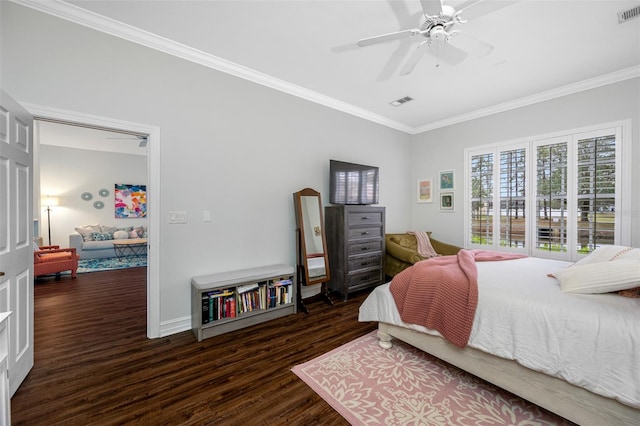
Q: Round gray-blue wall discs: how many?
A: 3